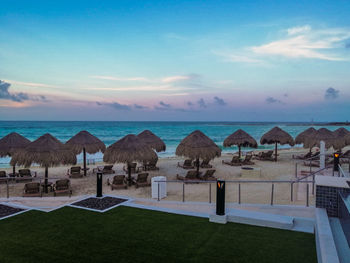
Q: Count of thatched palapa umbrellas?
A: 11